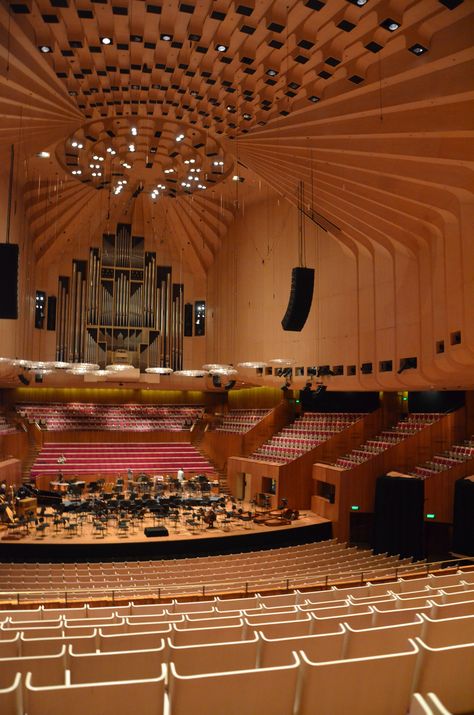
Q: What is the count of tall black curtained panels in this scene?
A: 2